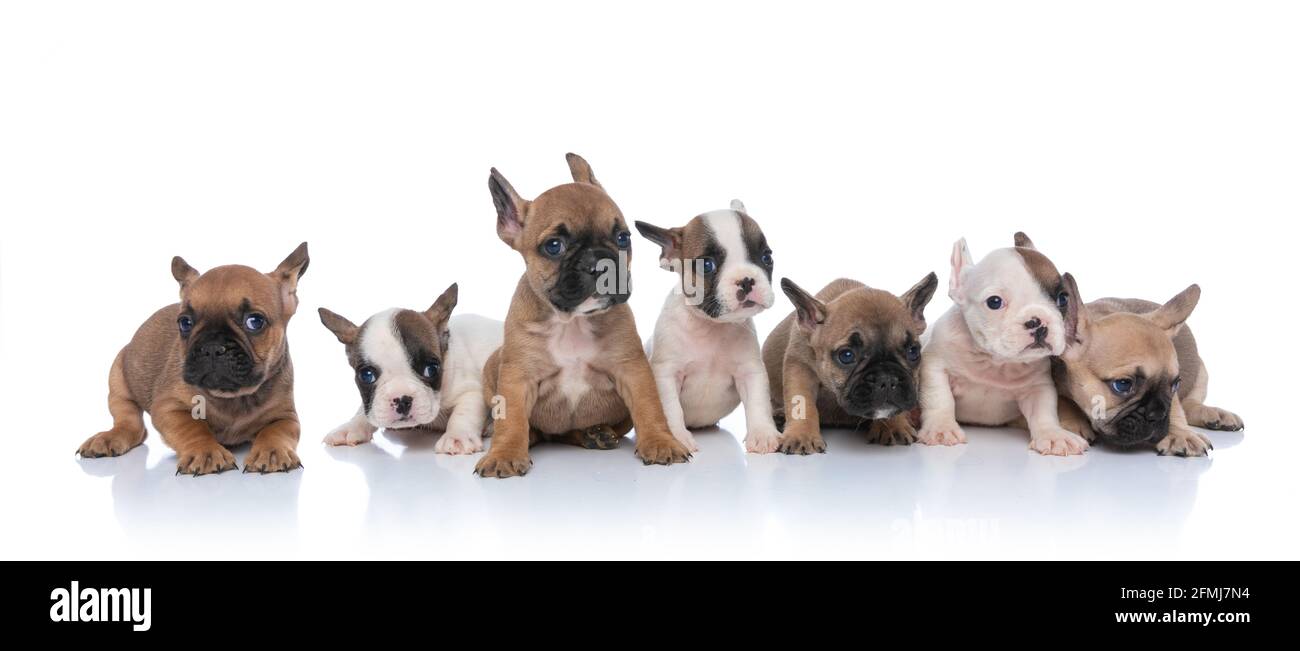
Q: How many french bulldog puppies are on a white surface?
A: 7